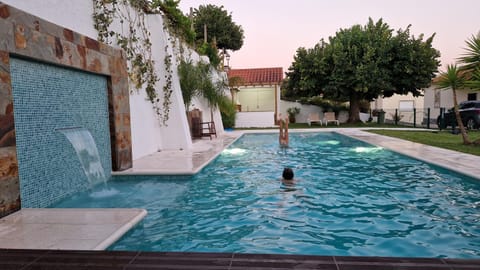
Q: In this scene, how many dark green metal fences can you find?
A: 1